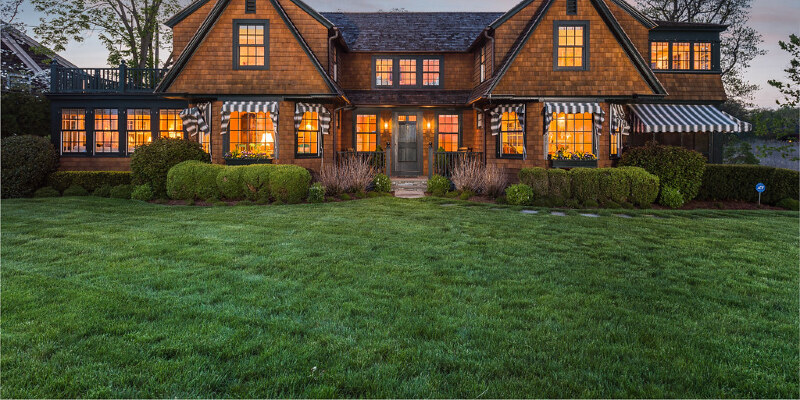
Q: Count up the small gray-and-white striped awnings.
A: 6